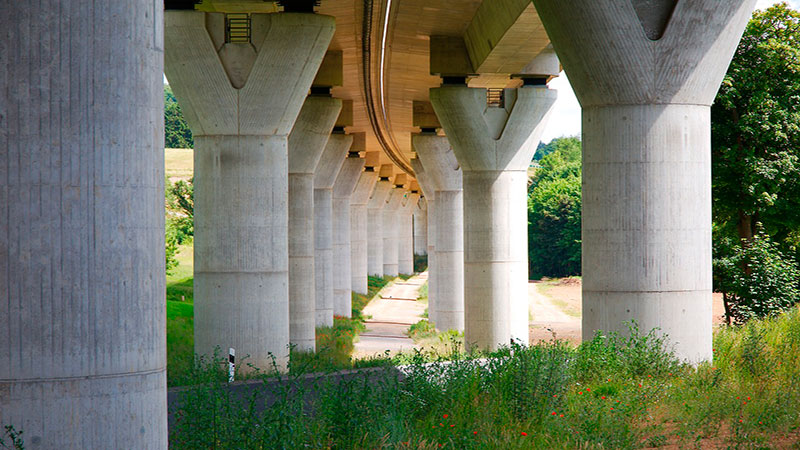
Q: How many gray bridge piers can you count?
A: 14